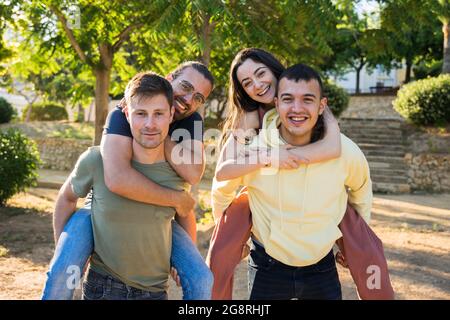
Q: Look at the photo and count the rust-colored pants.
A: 1